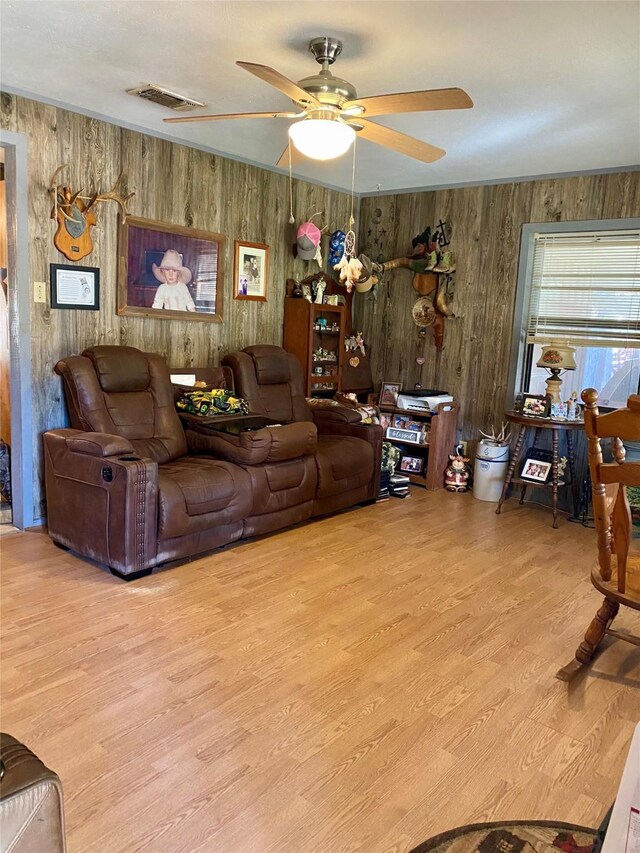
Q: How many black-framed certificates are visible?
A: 1